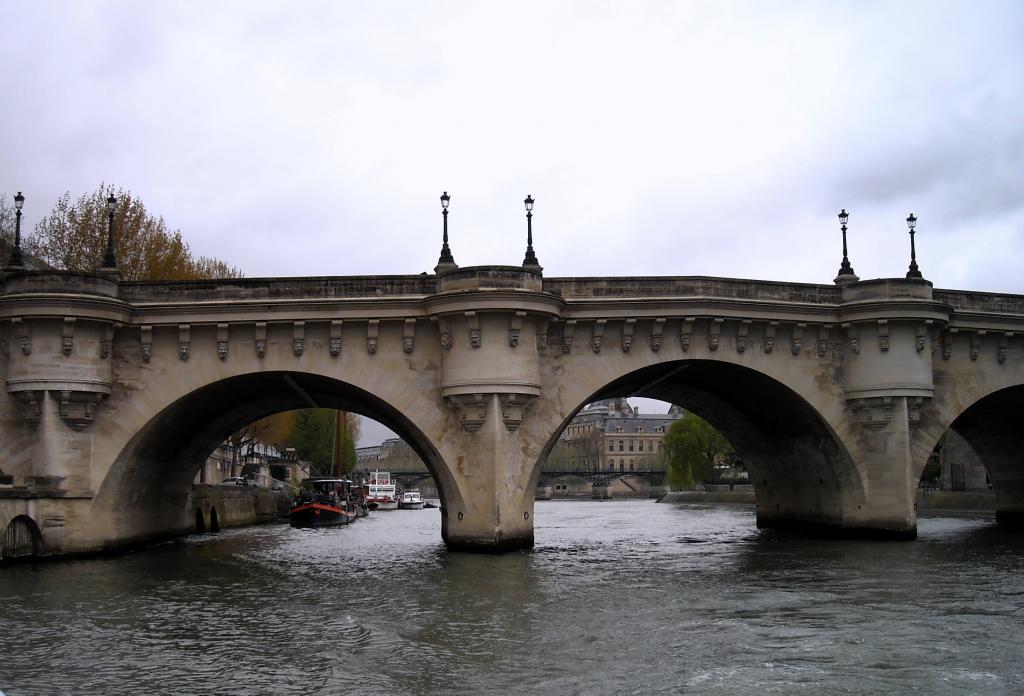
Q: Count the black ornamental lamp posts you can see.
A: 6